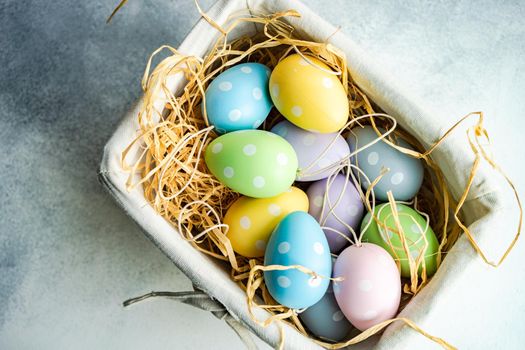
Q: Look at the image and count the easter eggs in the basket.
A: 11